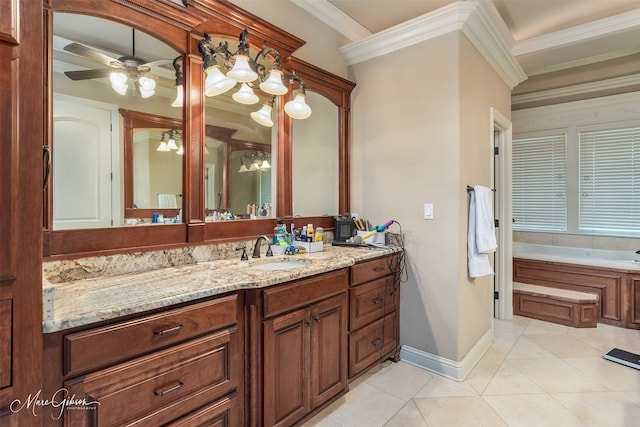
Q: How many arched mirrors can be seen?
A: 3